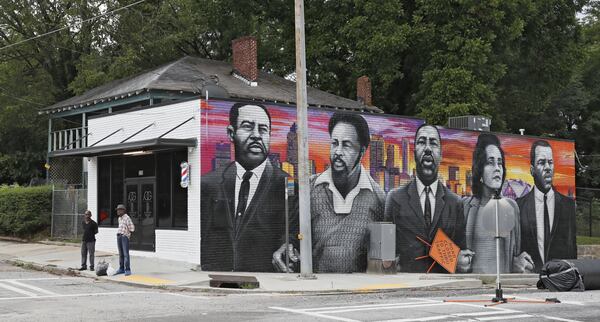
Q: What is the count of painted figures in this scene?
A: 5